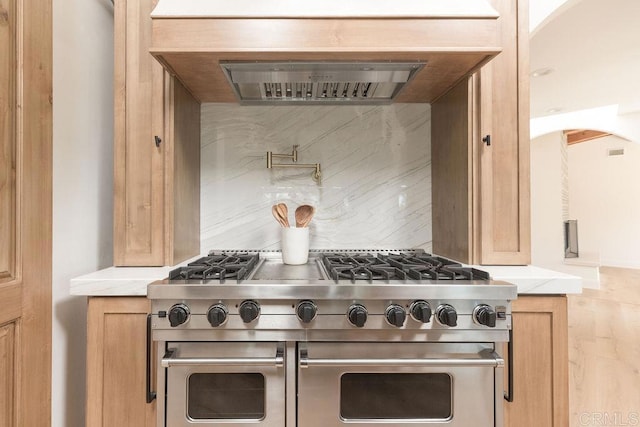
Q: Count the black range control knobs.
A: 9